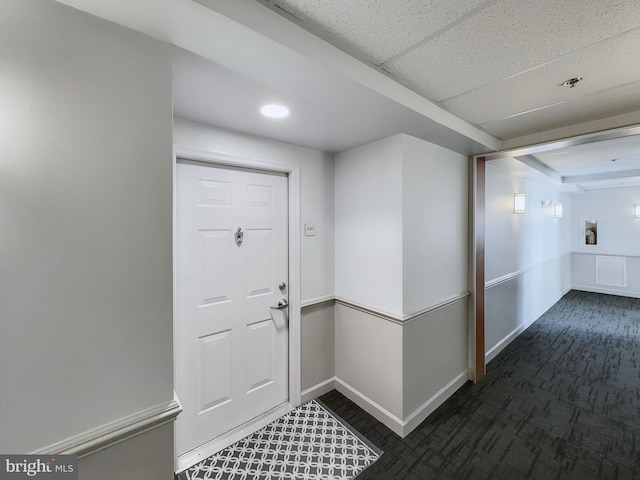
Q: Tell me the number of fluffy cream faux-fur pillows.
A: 0